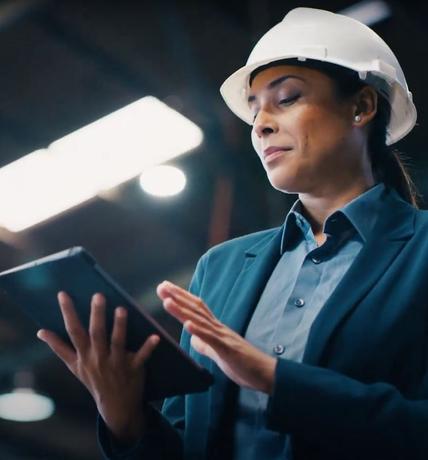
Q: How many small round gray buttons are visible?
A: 3